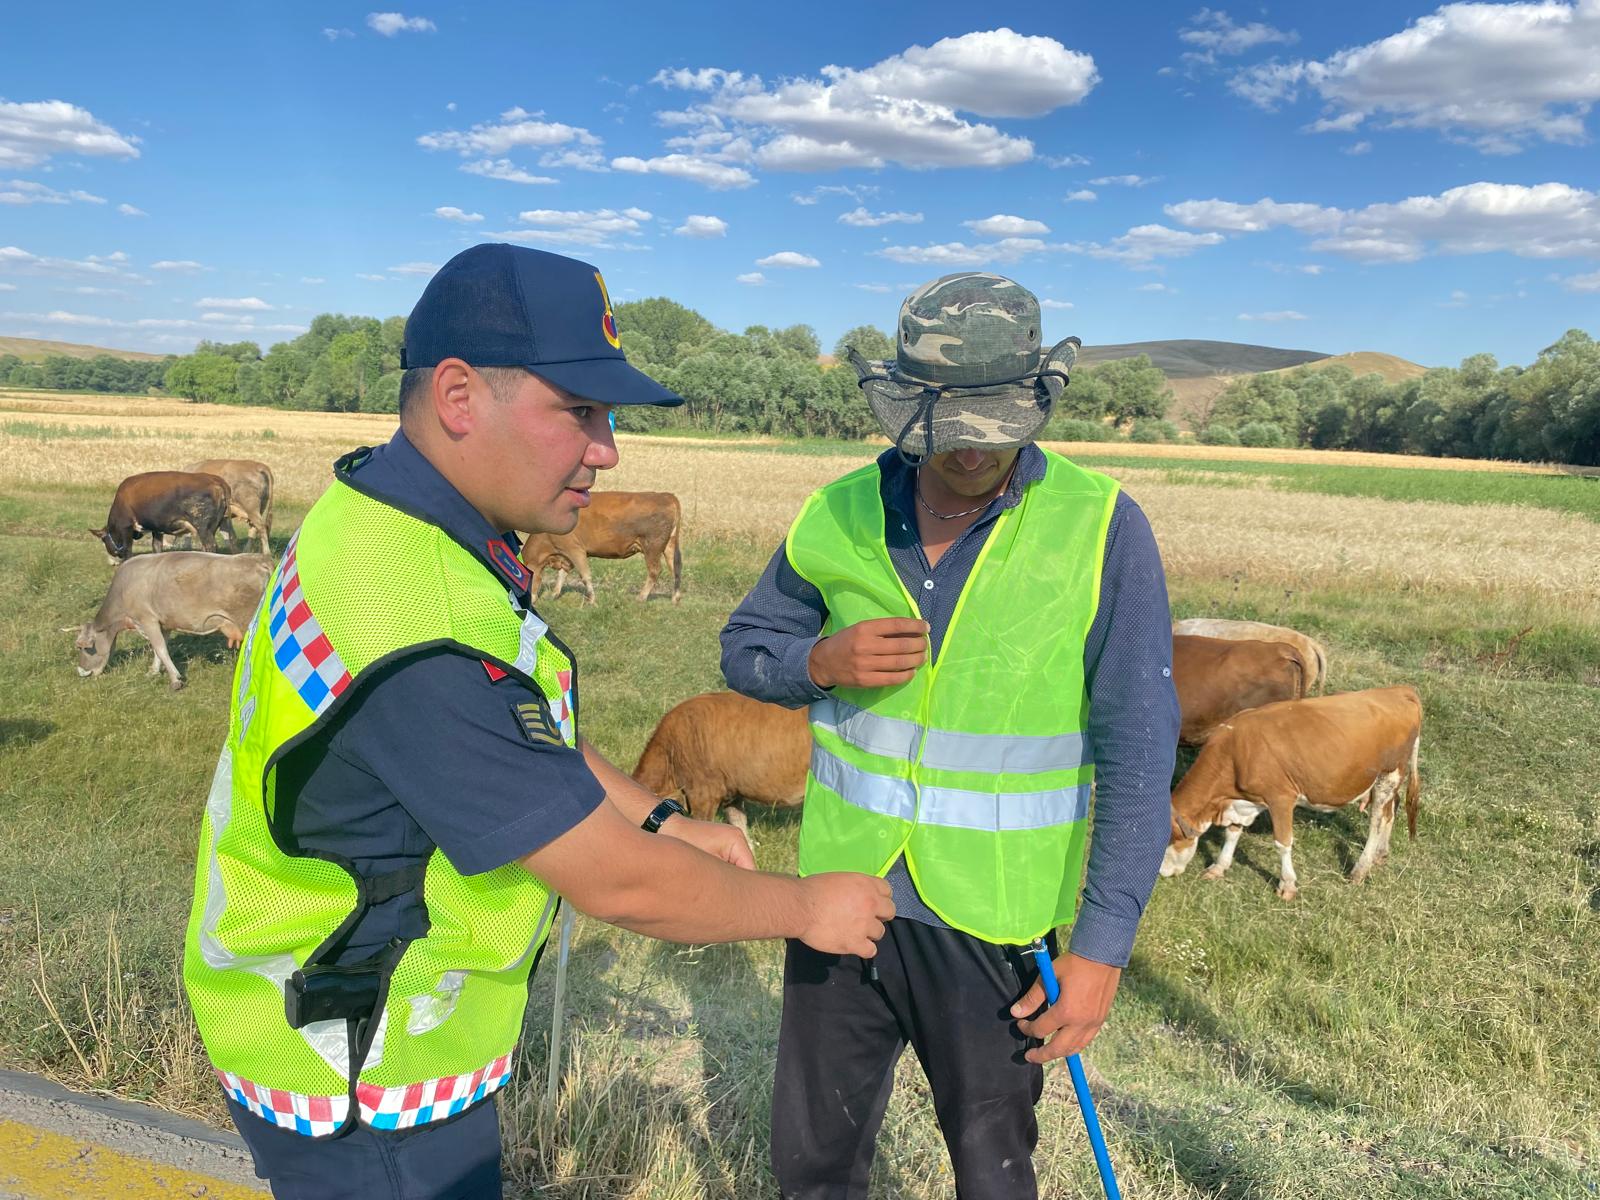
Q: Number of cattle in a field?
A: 8